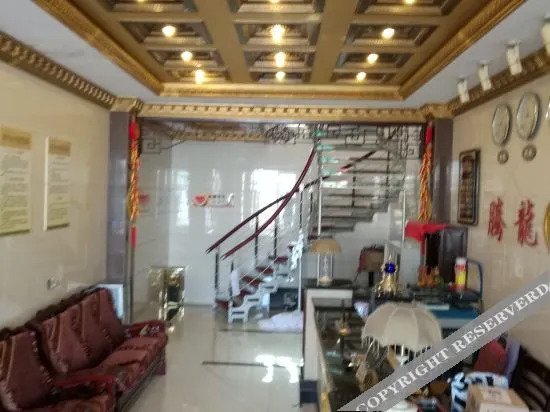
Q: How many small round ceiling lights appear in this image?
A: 12